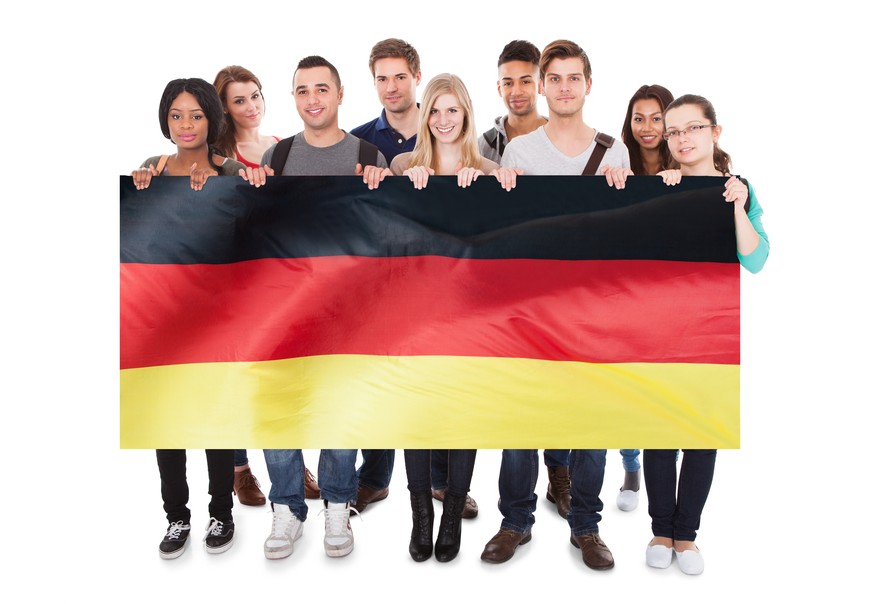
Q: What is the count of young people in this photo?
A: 9